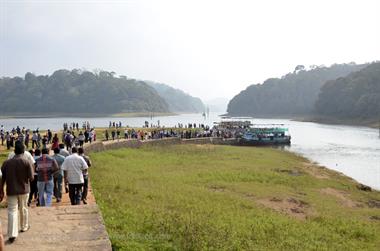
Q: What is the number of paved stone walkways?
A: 1